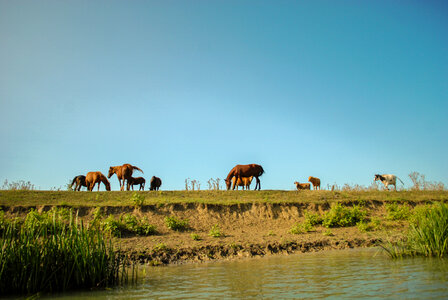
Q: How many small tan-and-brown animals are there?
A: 2